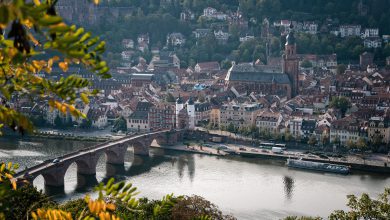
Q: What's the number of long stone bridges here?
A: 1